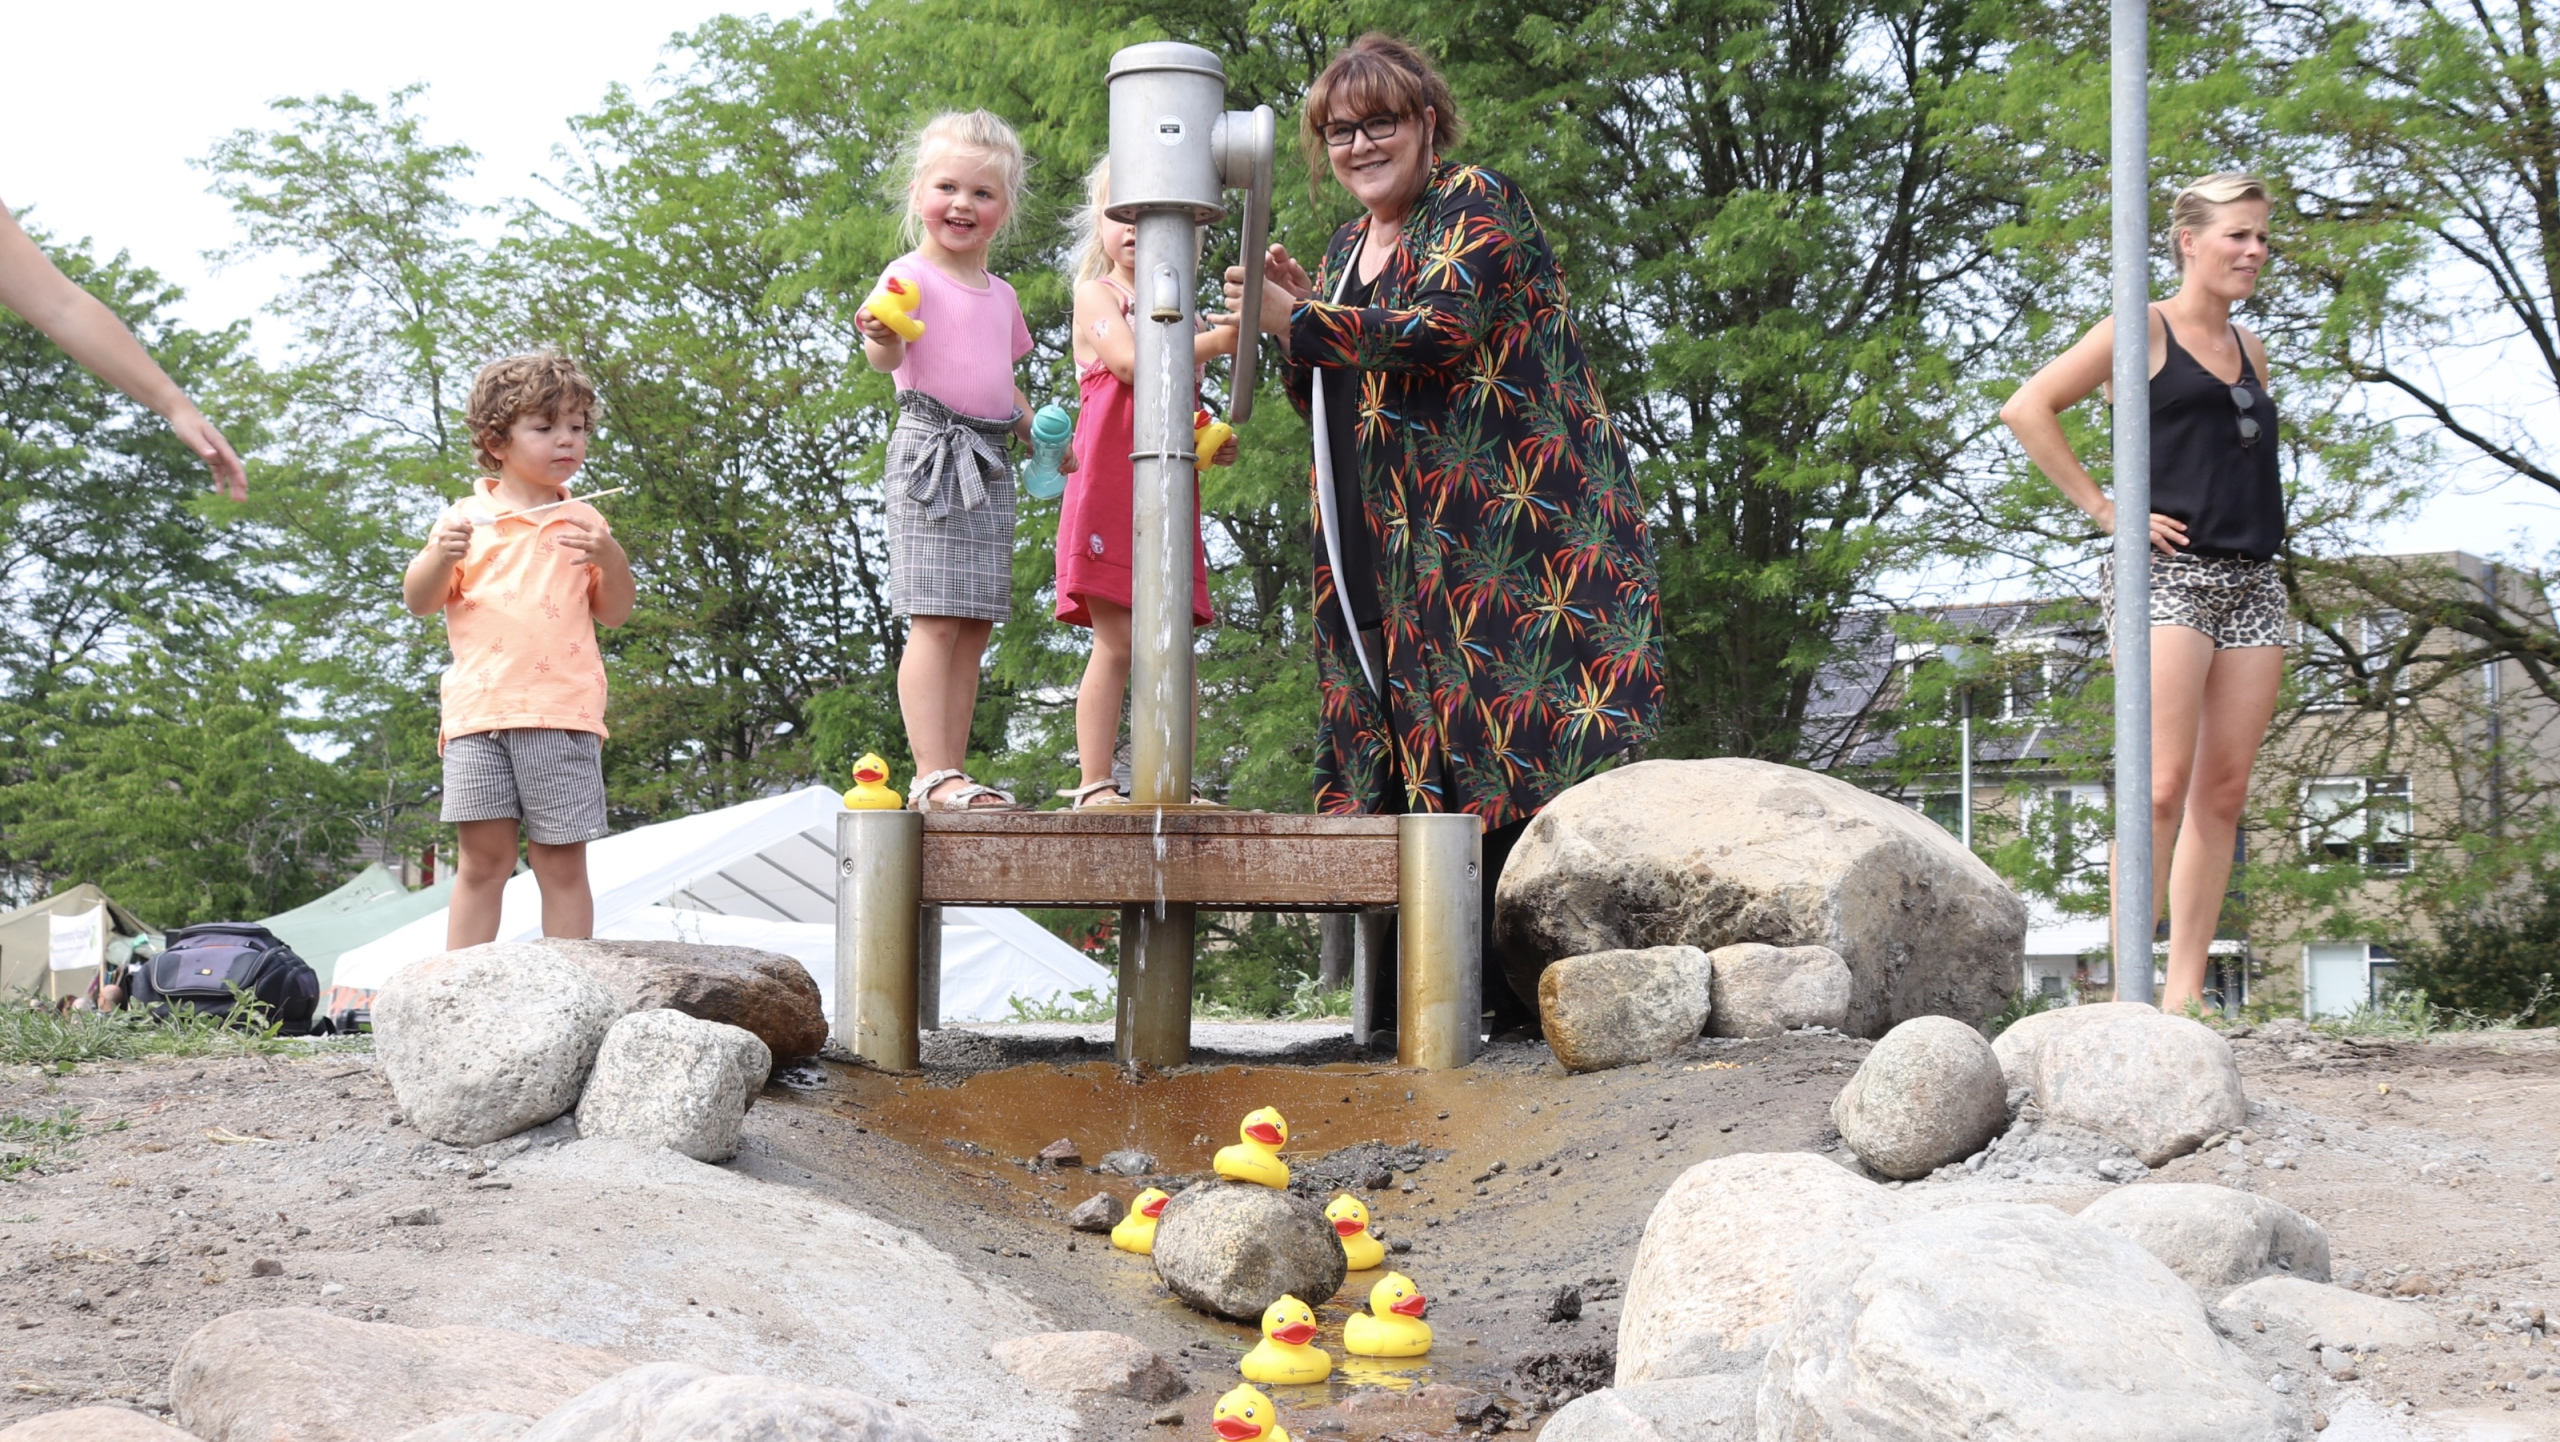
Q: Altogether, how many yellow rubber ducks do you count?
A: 9